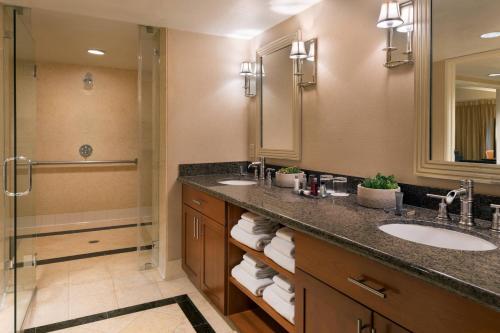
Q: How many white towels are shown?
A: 12